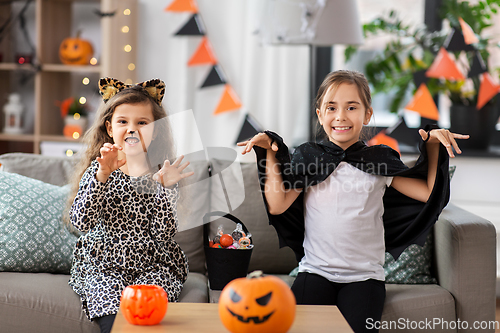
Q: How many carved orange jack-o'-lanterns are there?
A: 3